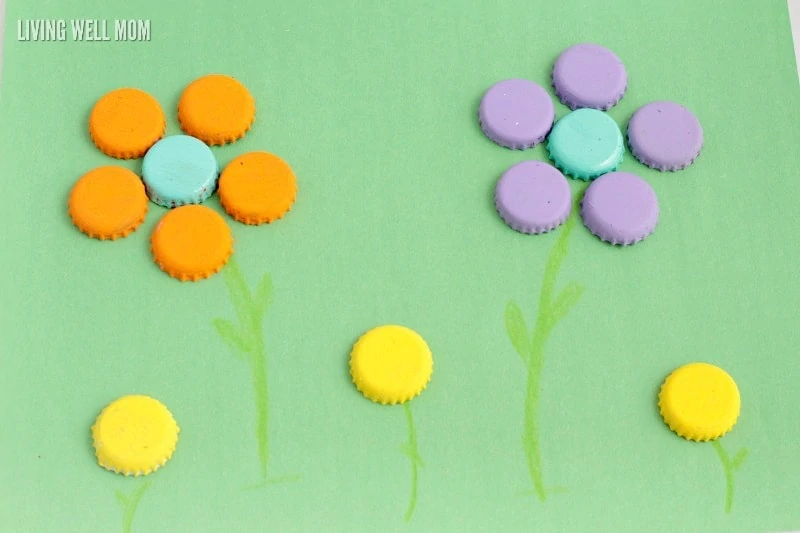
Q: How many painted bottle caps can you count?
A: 15